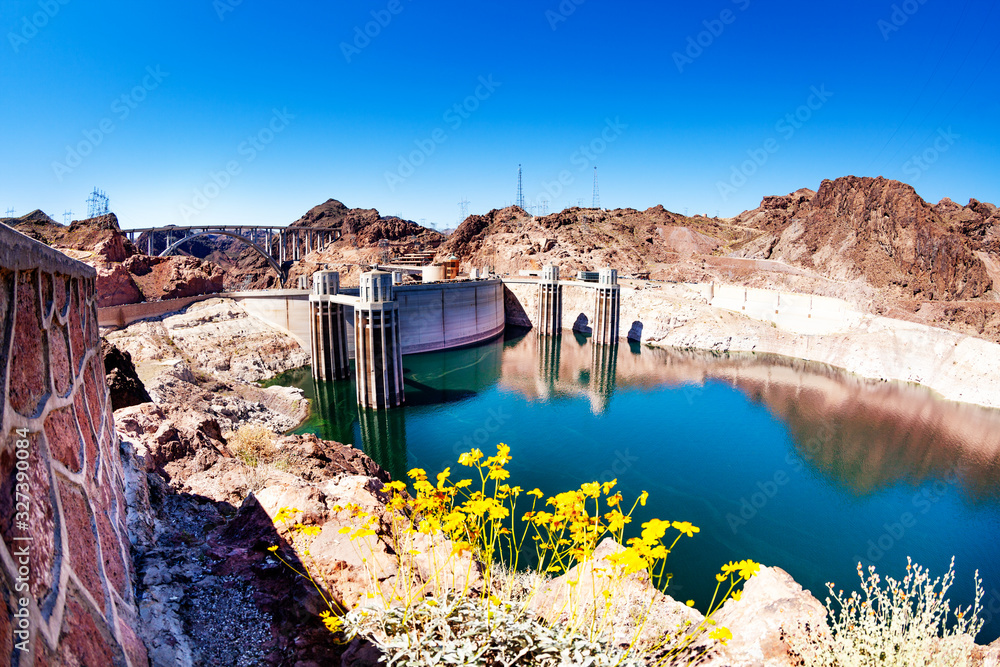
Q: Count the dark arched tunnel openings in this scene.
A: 2